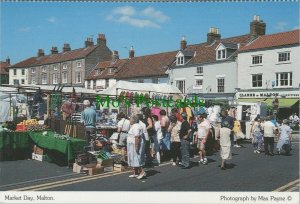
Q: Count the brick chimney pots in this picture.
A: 11